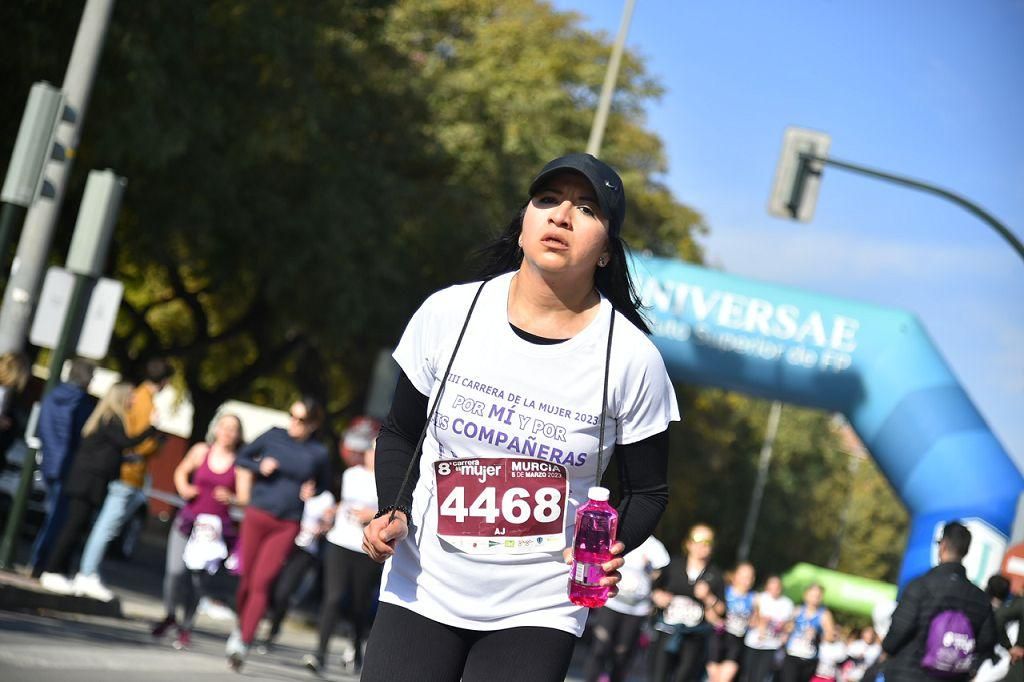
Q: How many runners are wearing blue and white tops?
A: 2